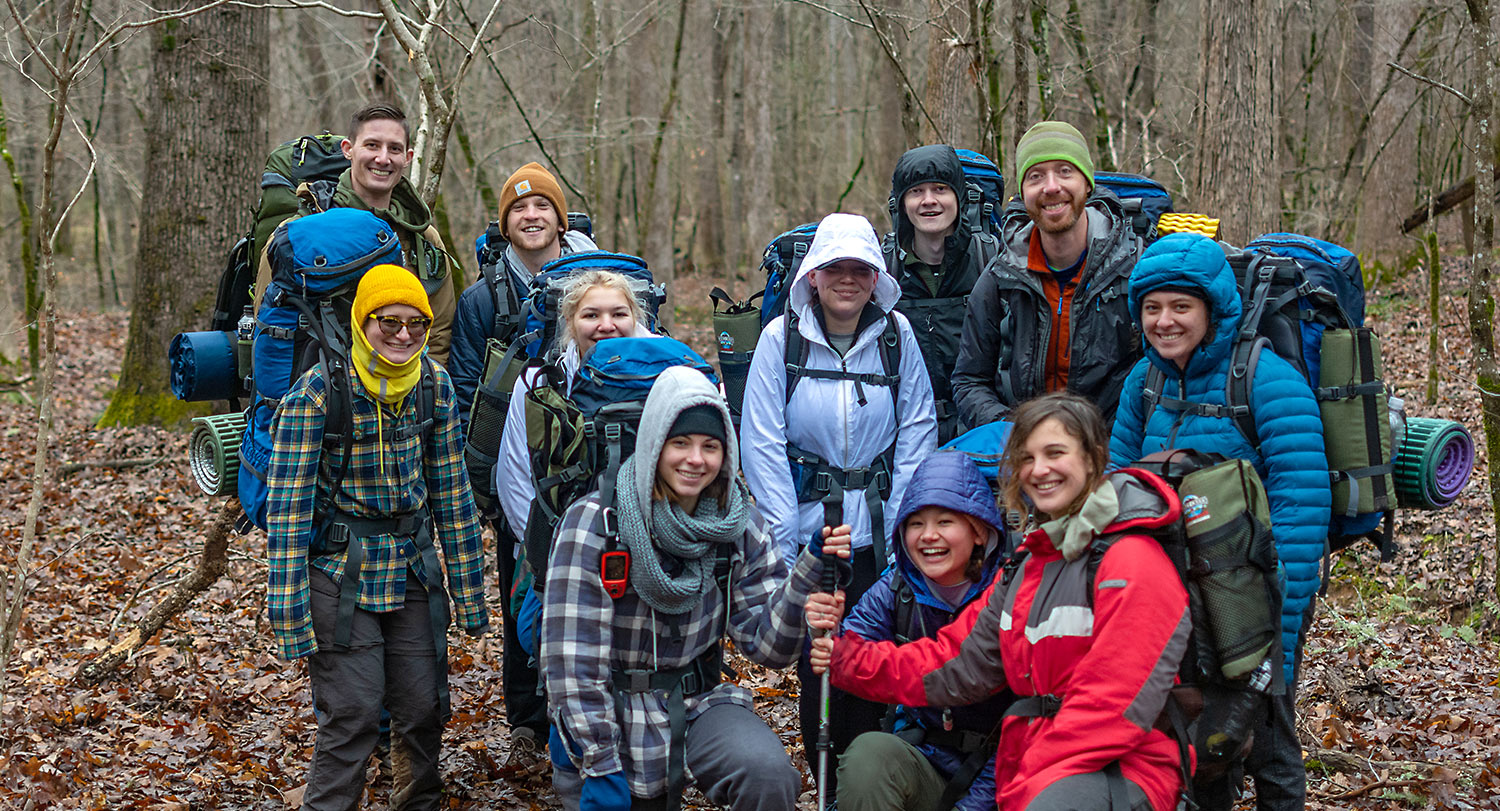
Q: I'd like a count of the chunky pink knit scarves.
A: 0